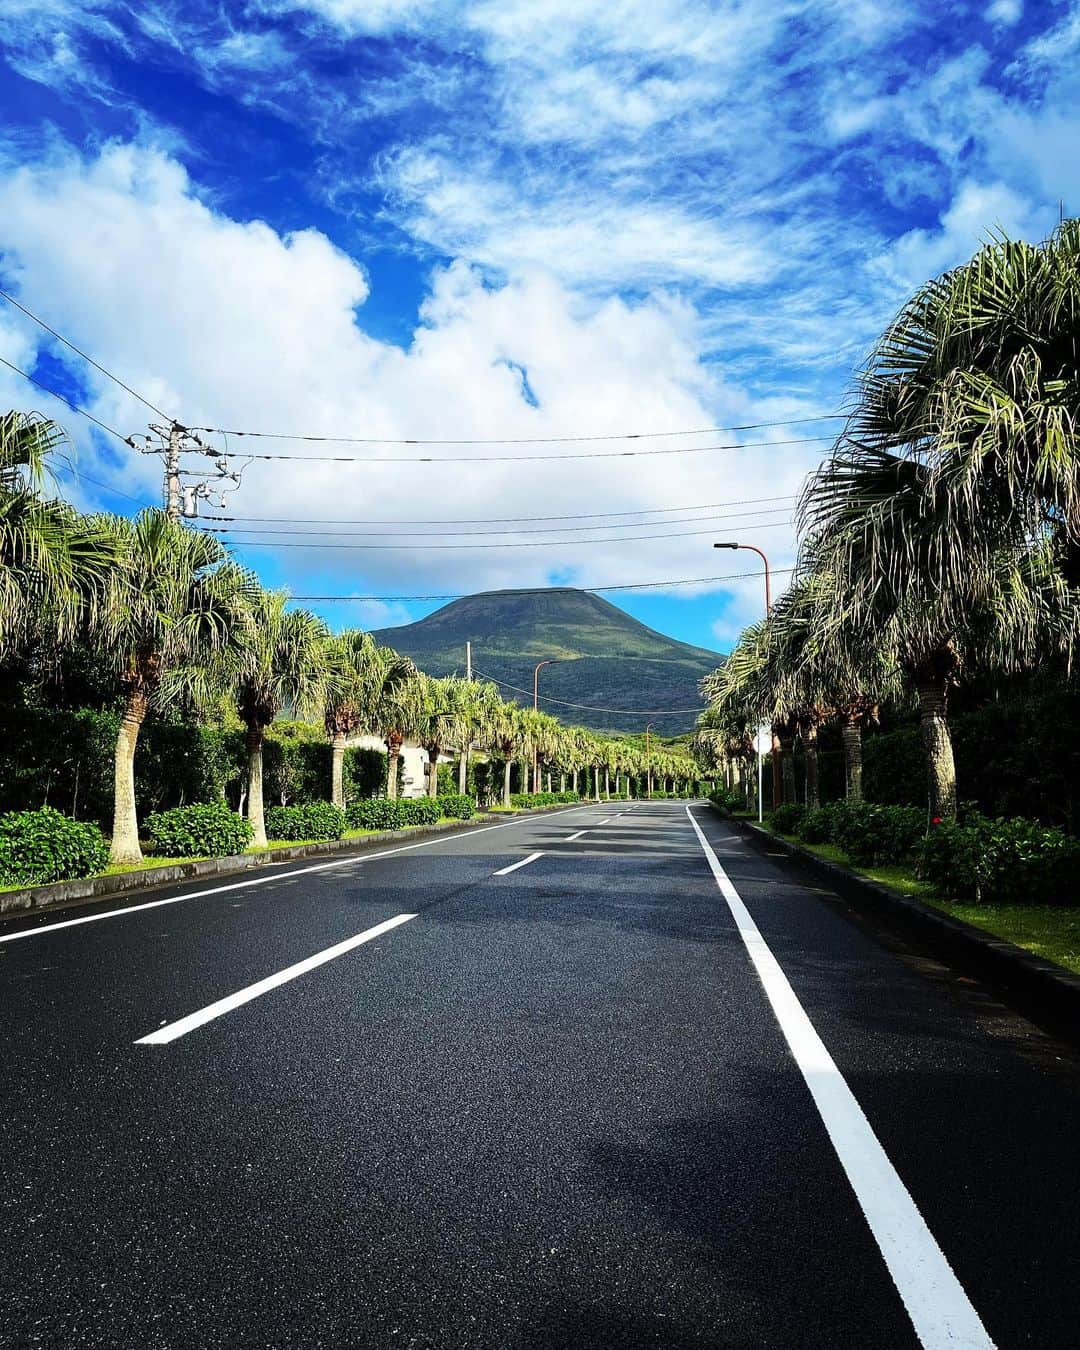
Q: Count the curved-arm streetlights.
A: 3